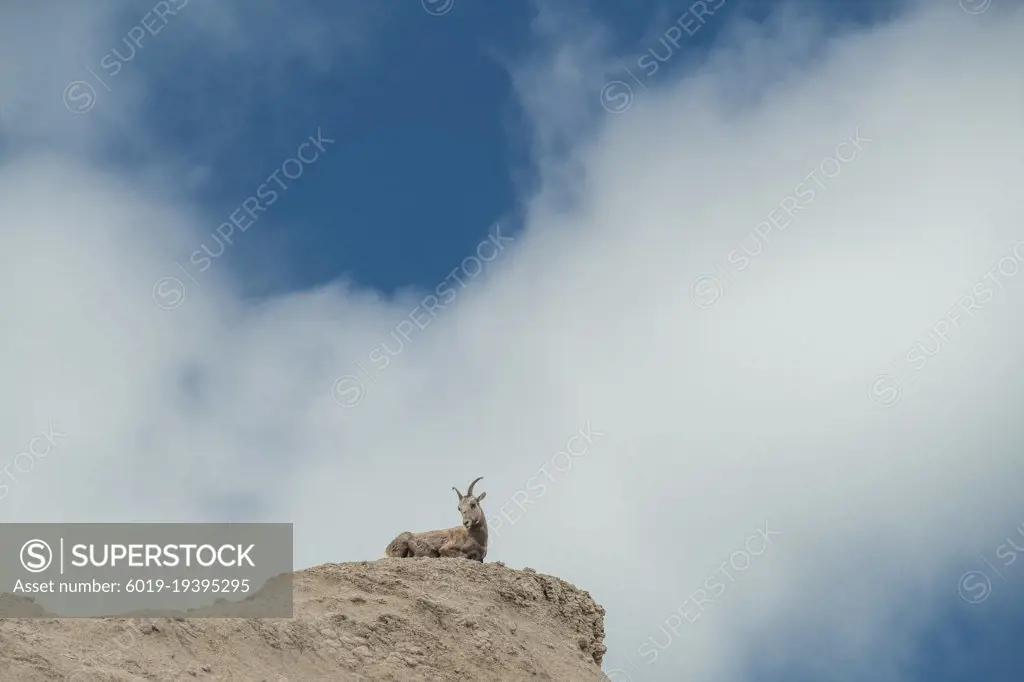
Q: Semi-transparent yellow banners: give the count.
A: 0